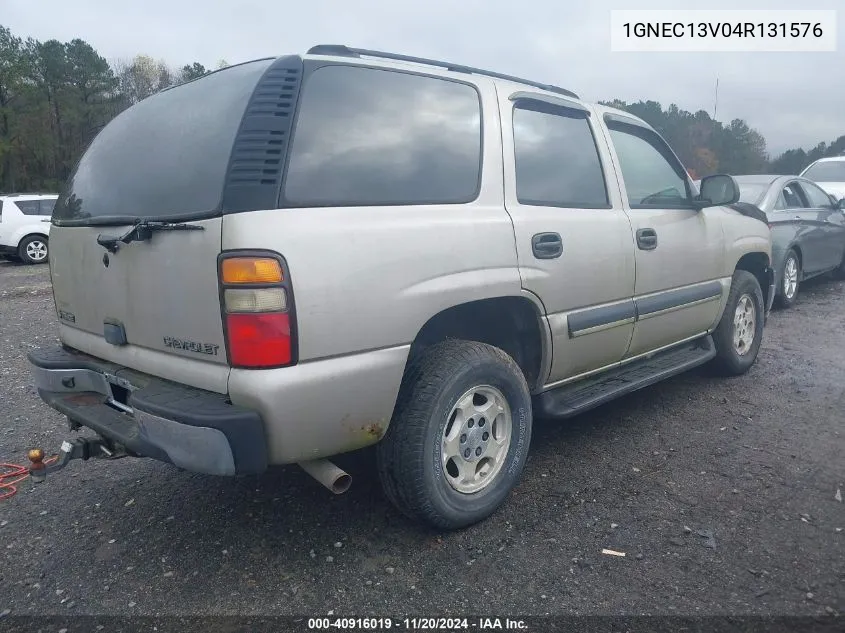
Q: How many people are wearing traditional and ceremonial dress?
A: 0